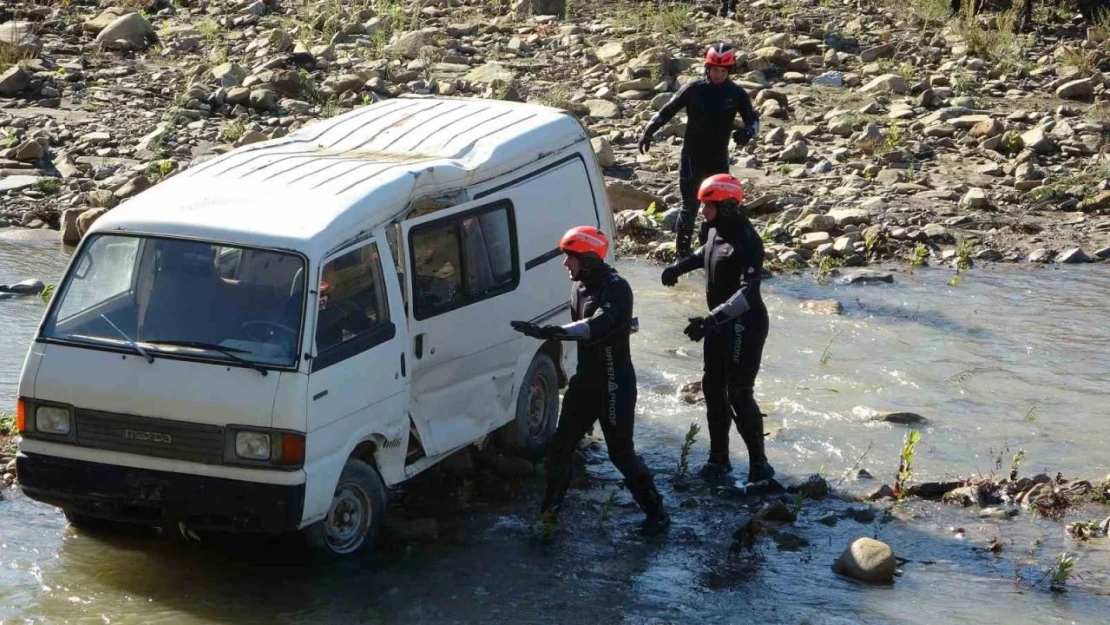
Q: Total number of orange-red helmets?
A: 3